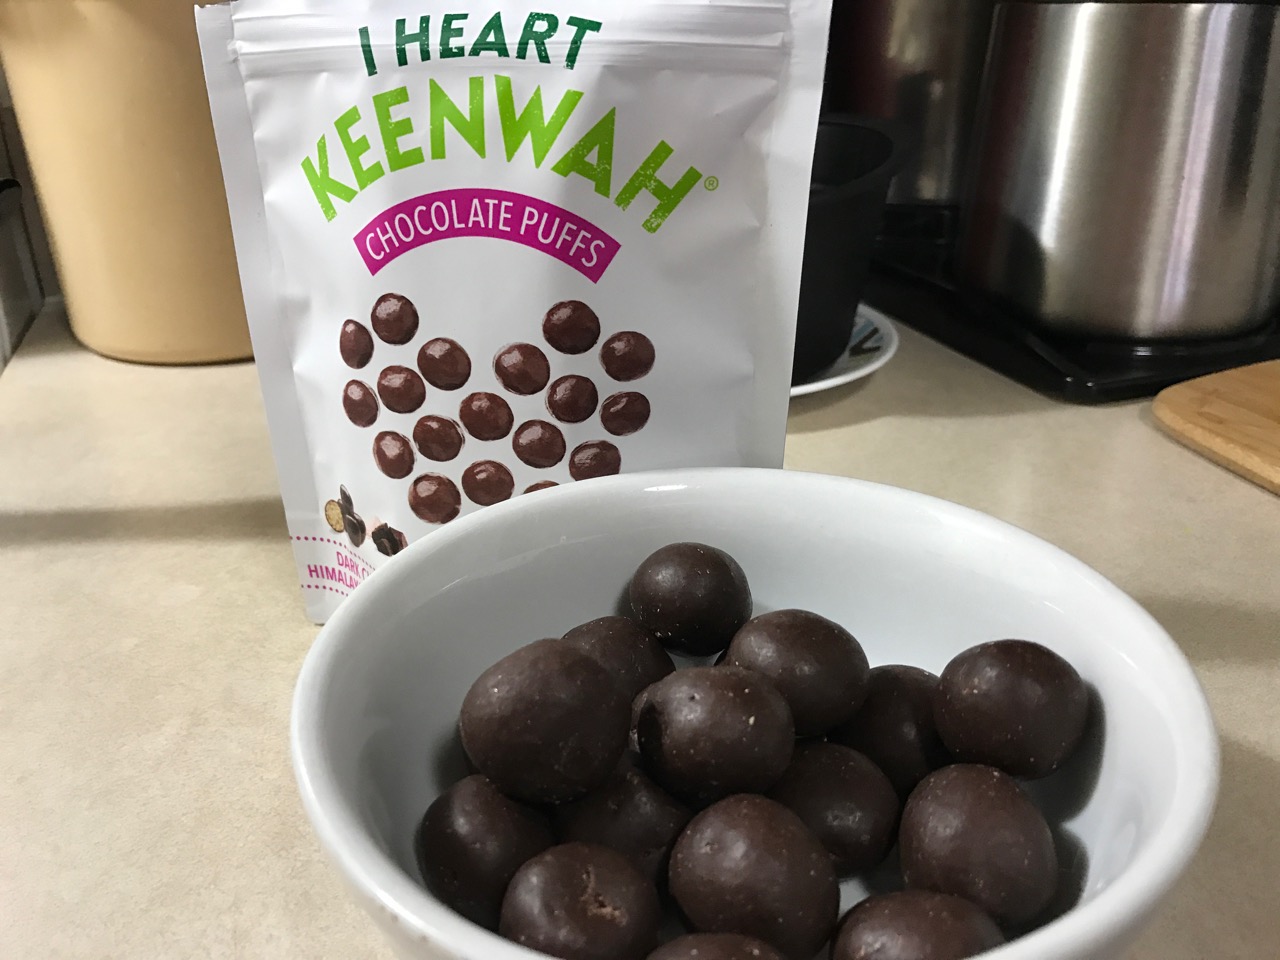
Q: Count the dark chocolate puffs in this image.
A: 15